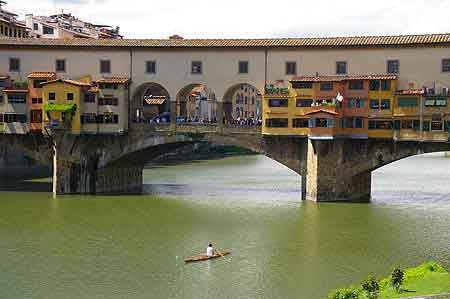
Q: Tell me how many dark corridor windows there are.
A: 10